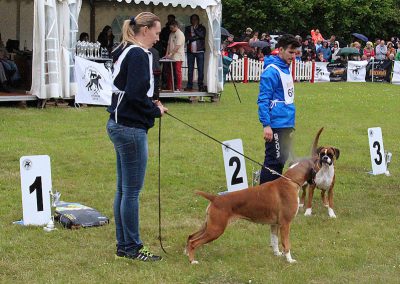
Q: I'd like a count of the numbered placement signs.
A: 3